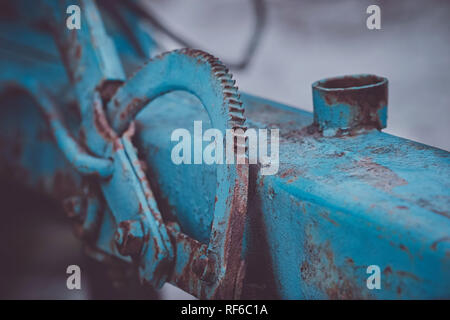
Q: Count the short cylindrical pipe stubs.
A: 1